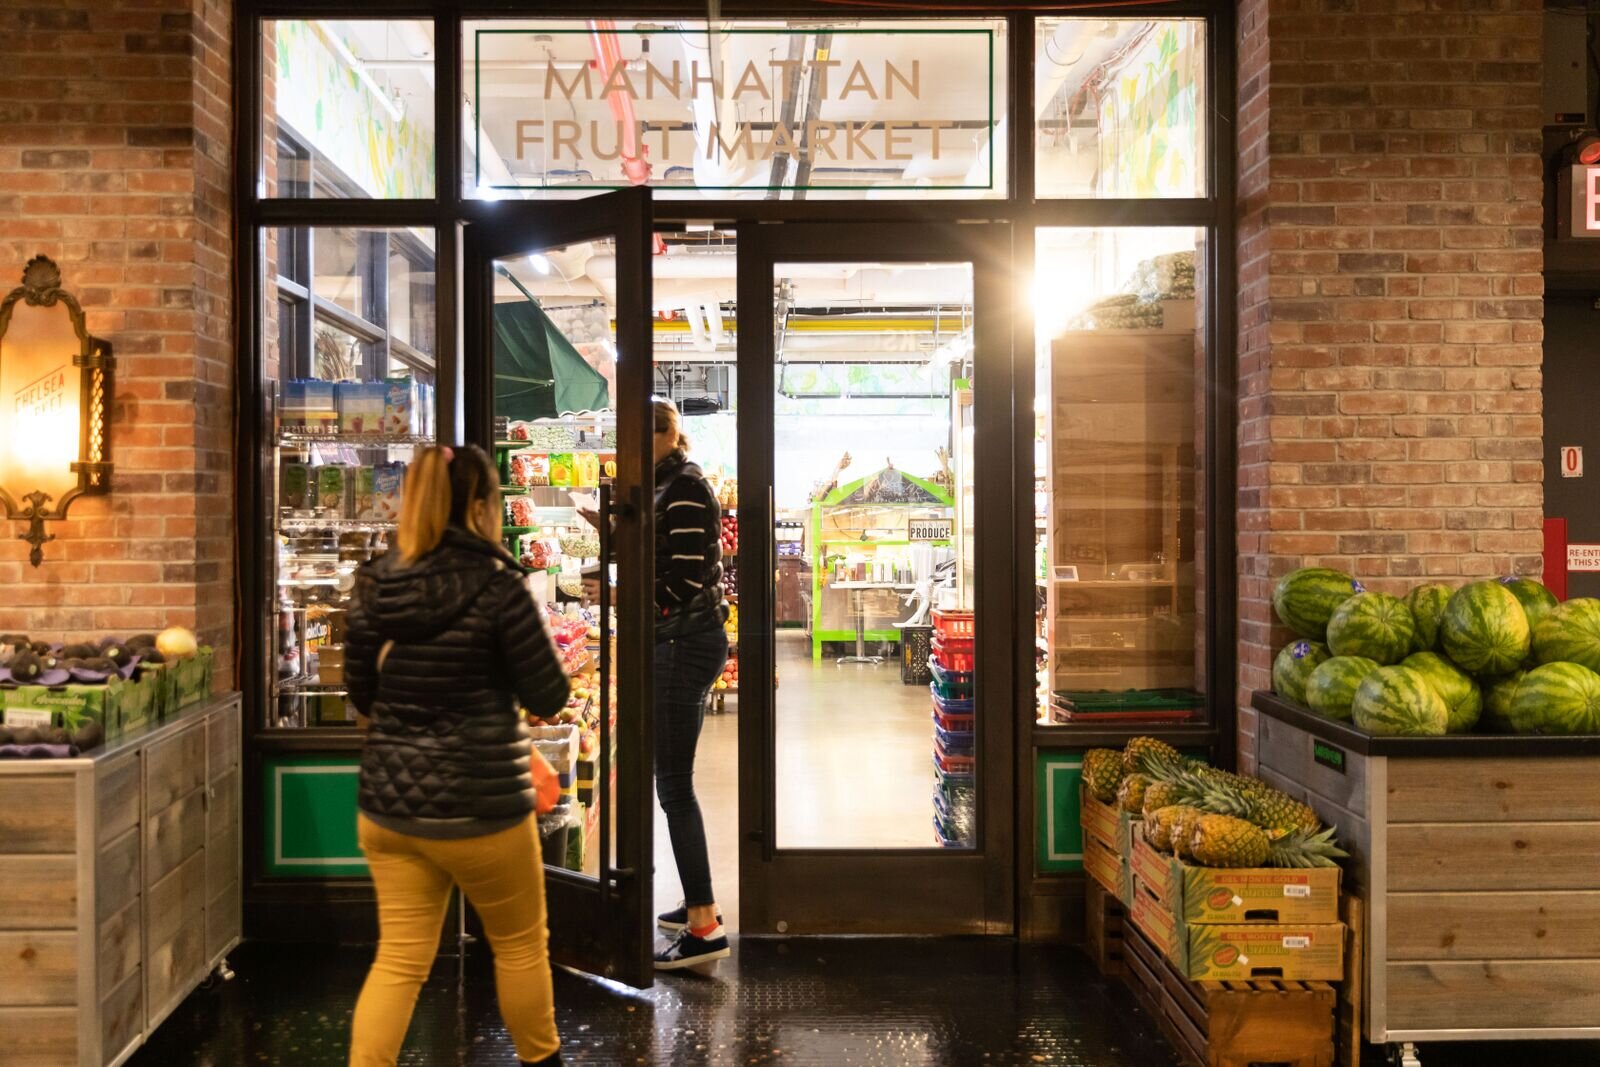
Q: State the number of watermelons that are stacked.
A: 12